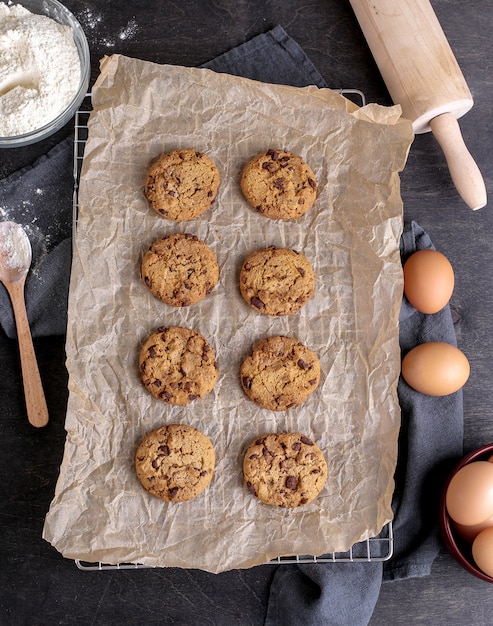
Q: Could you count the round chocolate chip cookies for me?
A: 8